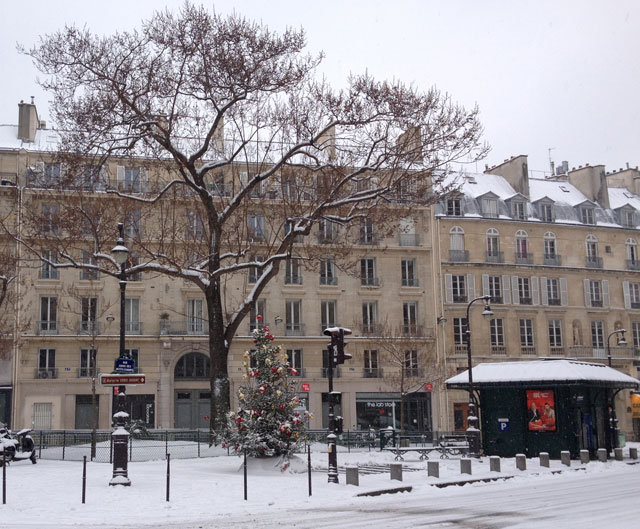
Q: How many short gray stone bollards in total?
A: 12